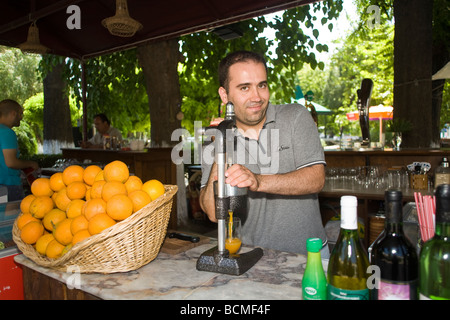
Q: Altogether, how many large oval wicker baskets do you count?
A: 1